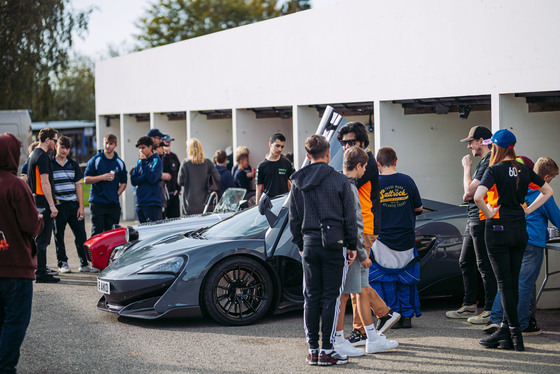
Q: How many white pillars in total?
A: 8